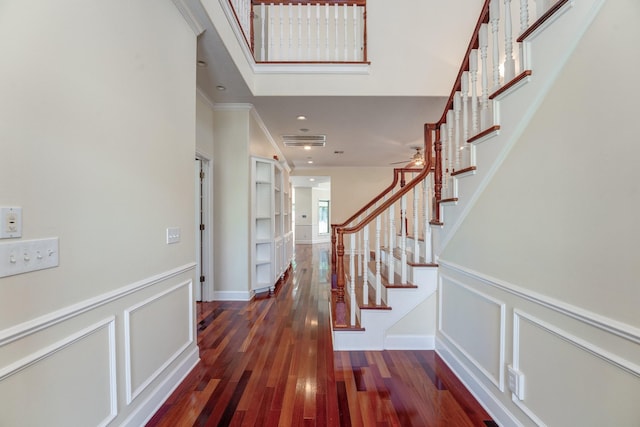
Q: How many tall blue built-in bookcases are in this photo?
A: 0